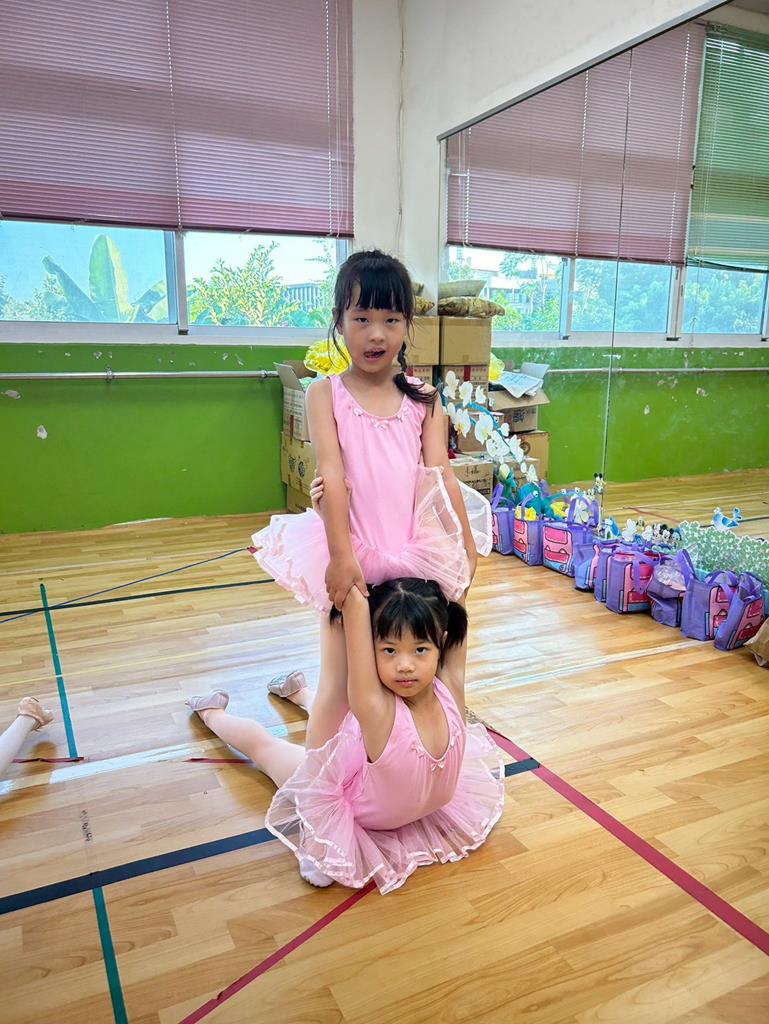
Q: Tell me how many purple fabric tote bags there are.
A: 9